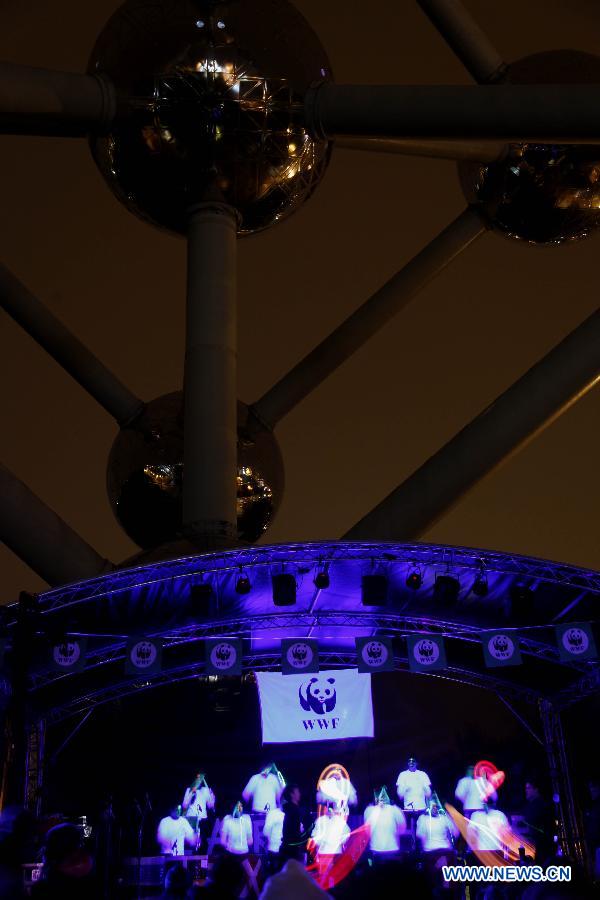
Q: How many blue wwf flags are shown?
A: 8